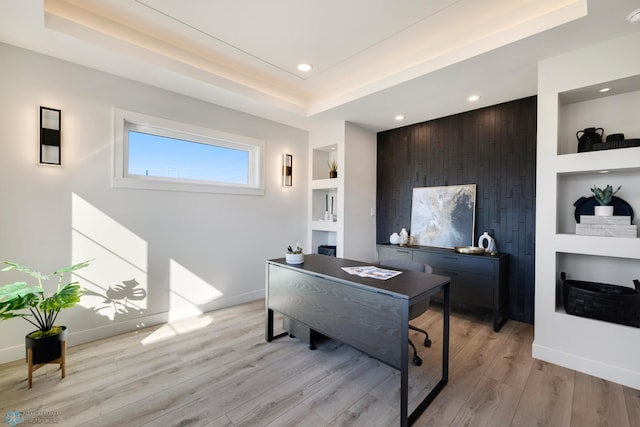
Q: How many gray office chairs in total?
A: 1